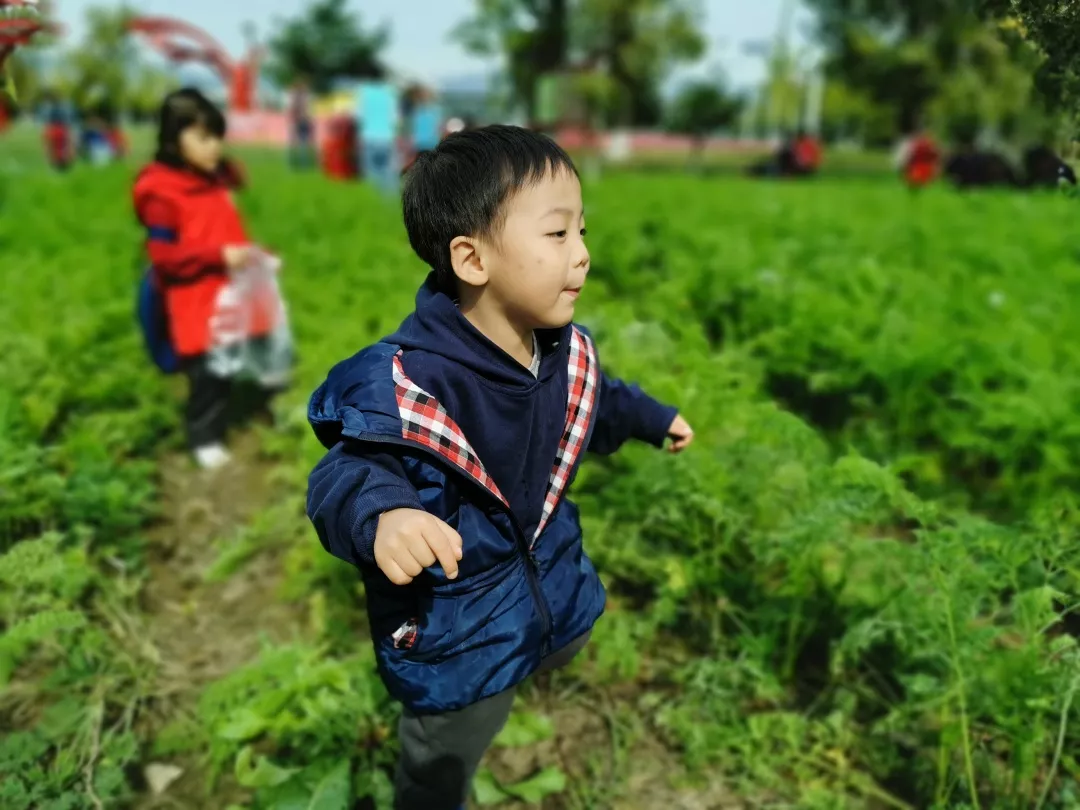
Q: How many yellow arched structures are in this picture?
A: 0